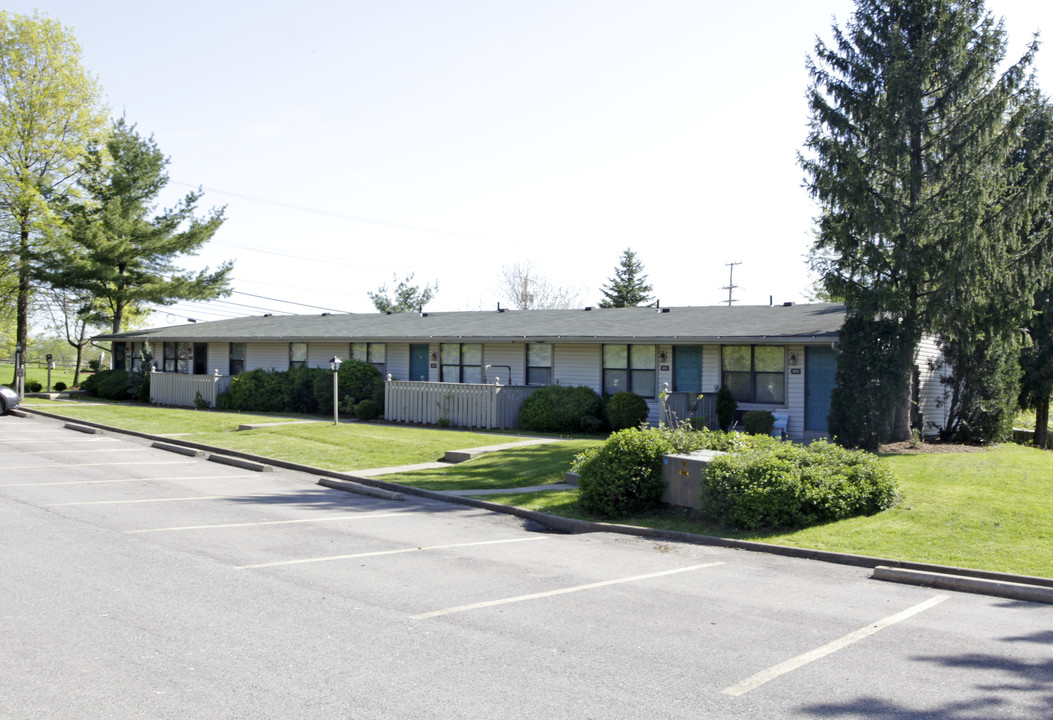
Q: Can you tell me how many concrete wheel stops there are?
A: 6